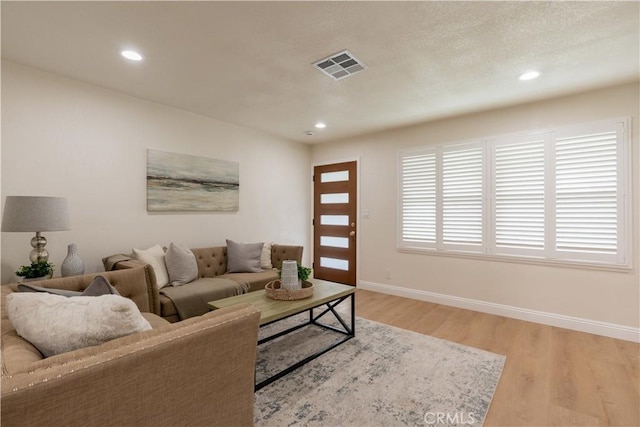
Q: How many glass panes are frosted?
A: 5